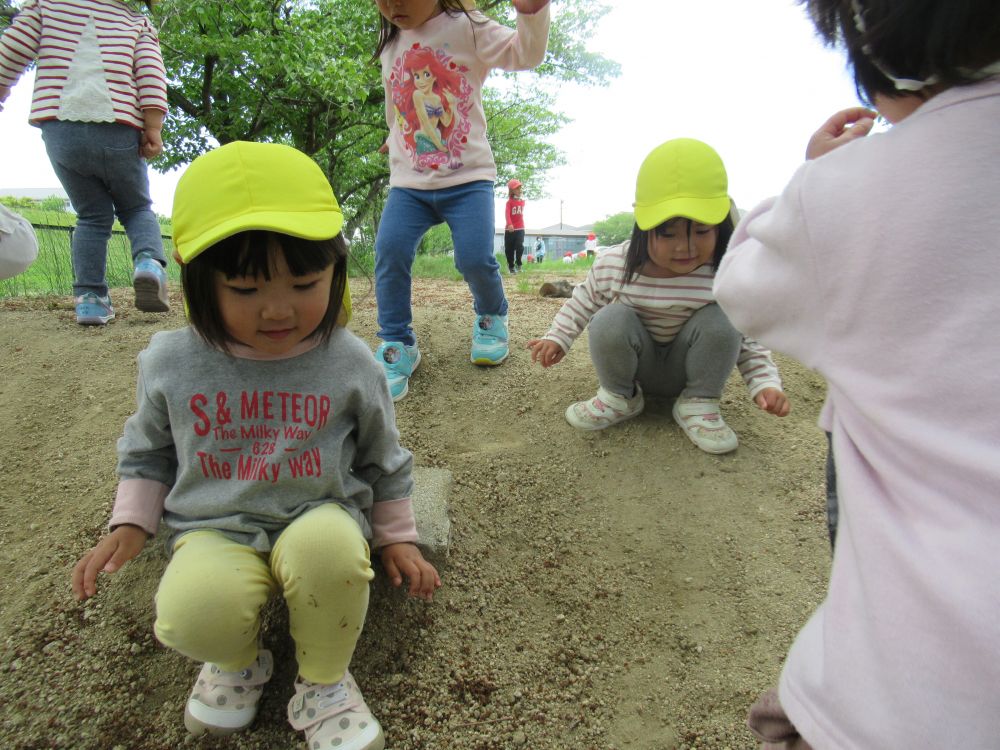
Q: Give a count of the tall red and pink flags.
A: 0